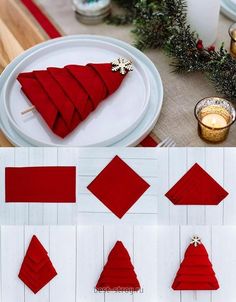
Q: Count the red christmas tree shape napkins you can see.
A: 3